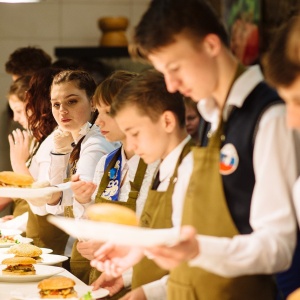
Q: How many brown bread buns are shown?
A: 5